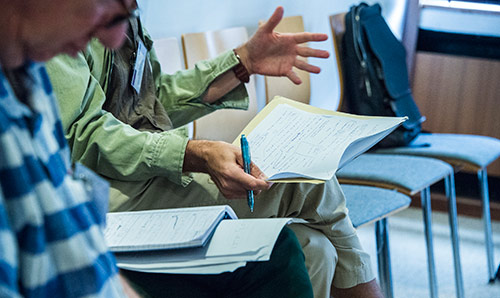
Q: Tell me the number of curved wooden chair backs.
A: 4